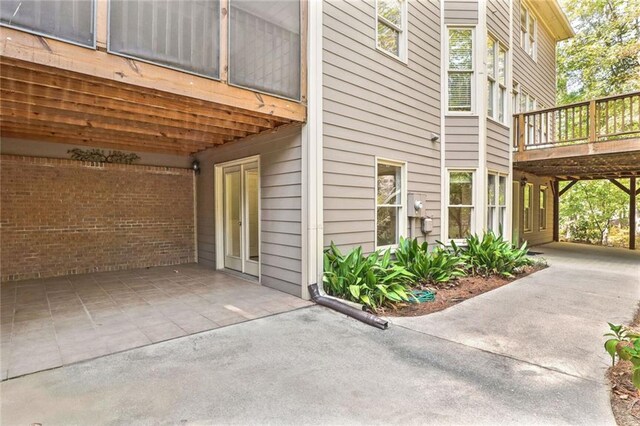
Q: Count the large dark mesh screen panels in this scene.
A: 3